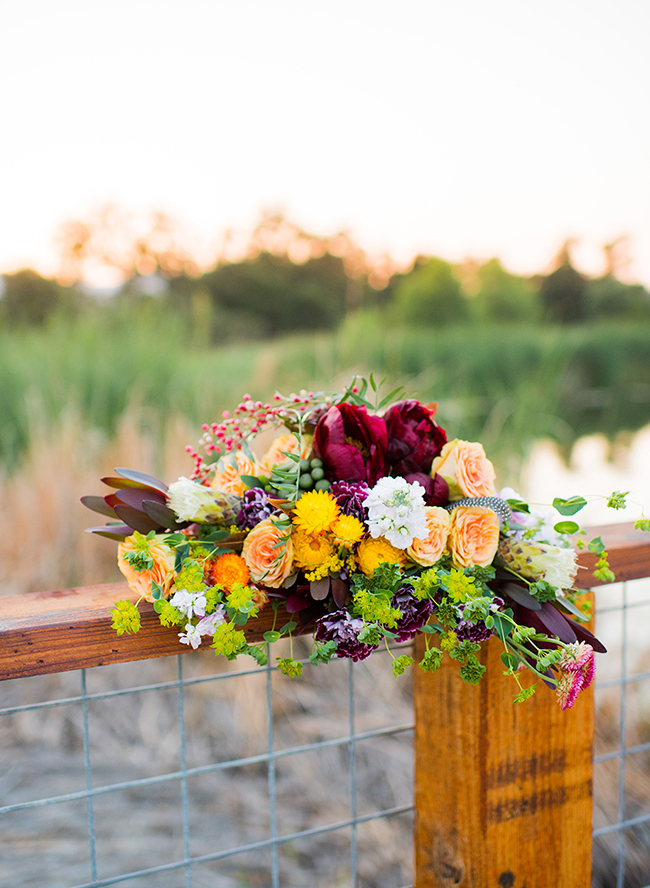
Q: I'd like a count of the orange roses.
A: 7